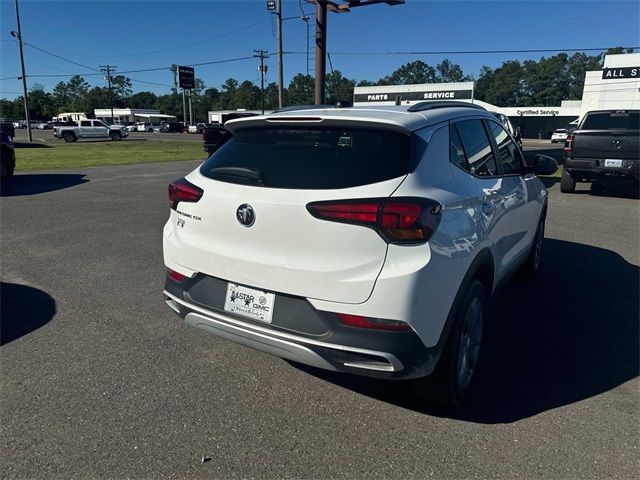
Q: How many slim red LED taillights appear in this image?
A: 2